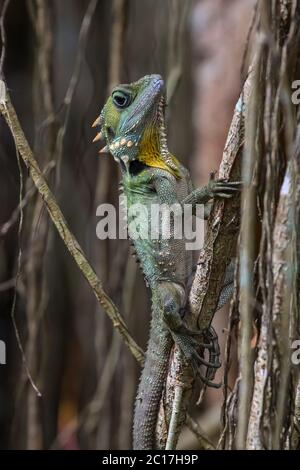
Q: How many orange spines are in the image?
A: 3